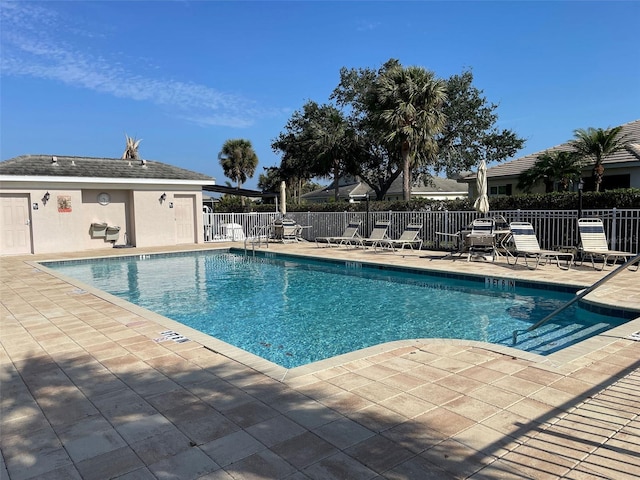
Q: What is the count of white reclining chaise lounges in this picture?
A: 5